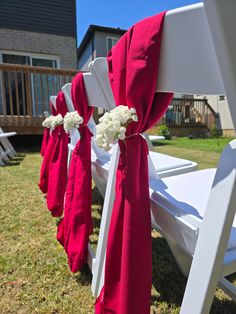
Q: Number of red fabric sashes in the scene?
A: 4